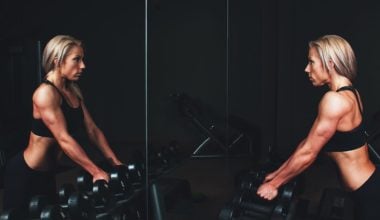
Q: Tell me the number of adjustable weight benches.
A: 1